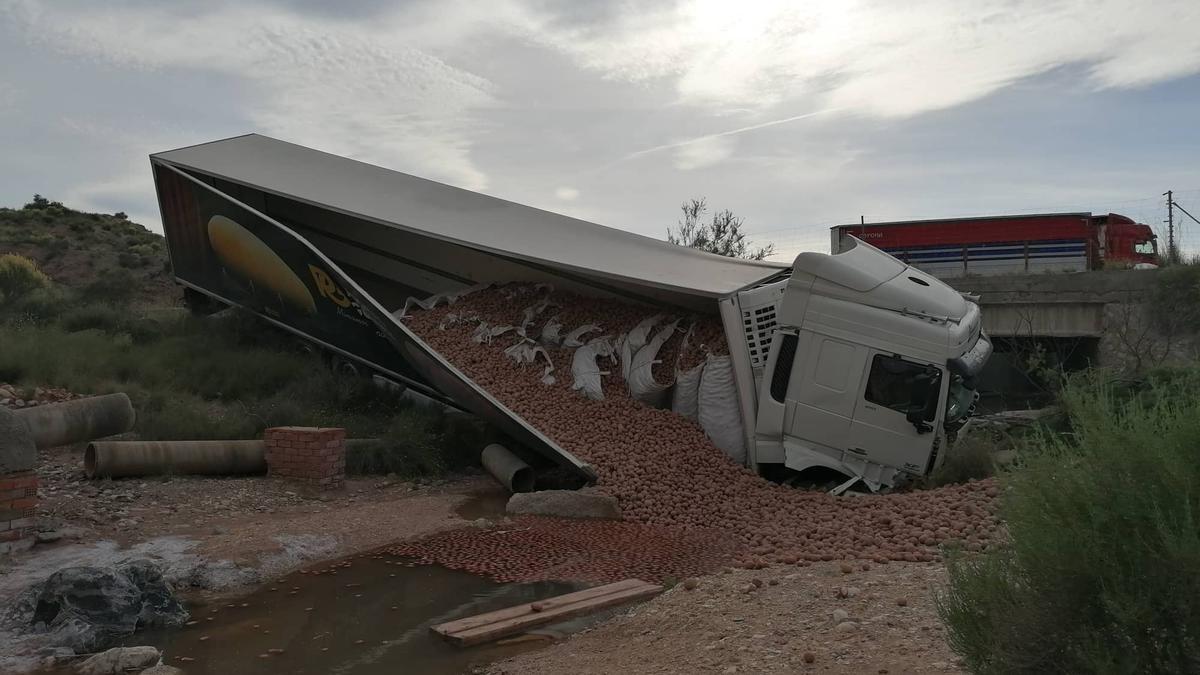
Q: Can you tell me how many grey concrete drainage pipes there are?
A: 3